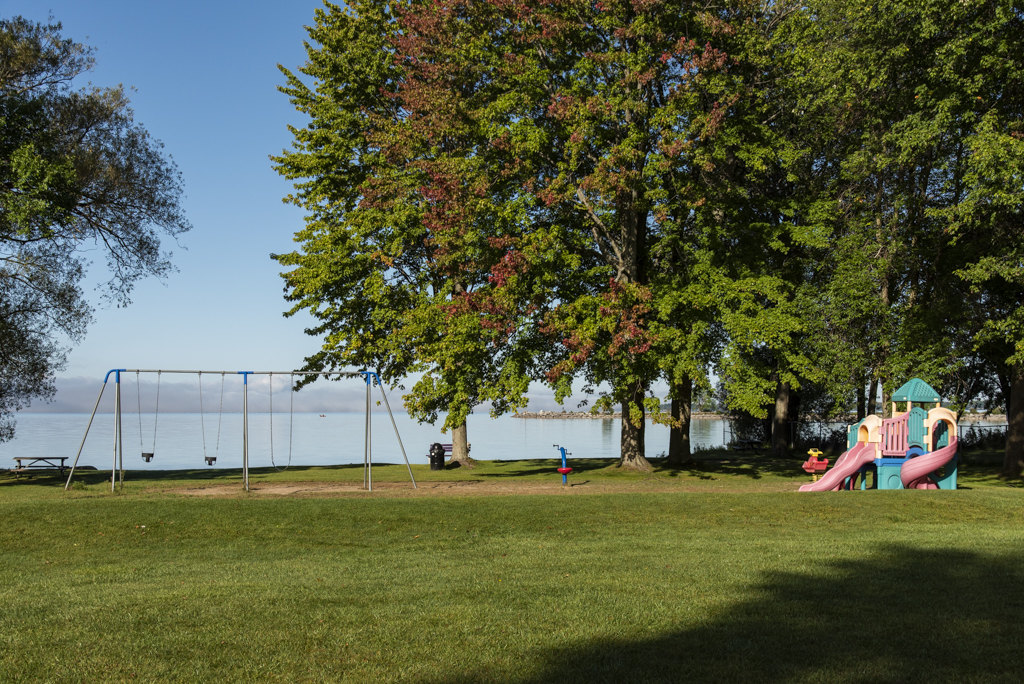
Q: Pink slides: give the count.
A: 2